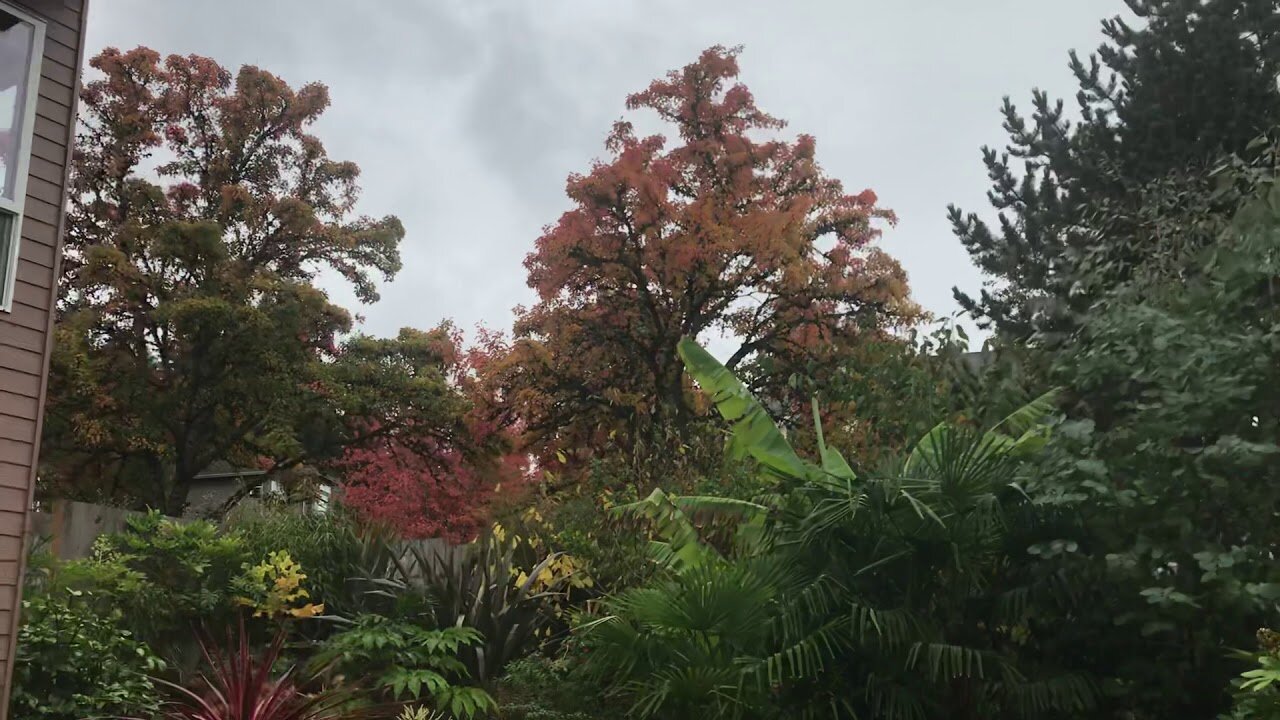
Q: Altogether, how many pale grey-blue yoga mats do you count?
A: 0